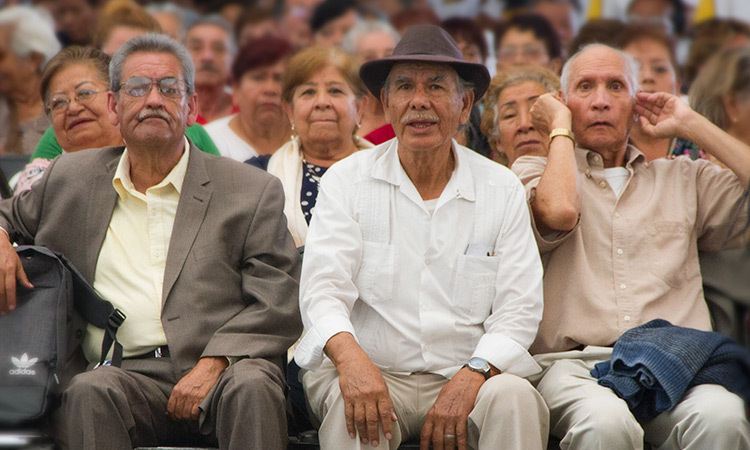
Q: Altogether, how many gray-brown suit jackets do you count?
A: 1